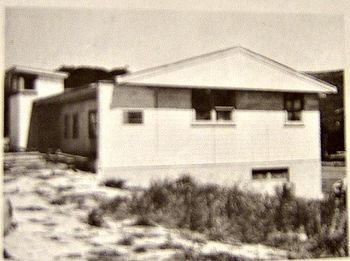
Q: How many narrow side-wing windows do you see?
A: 3